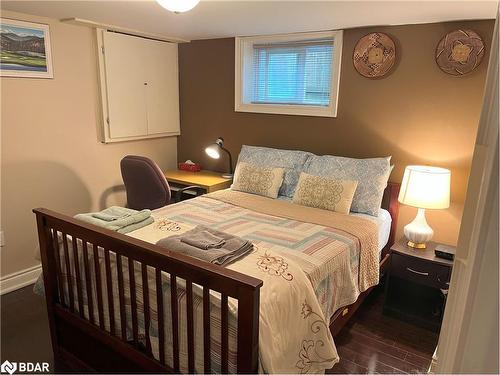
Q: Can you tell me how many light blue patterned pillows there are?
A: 2